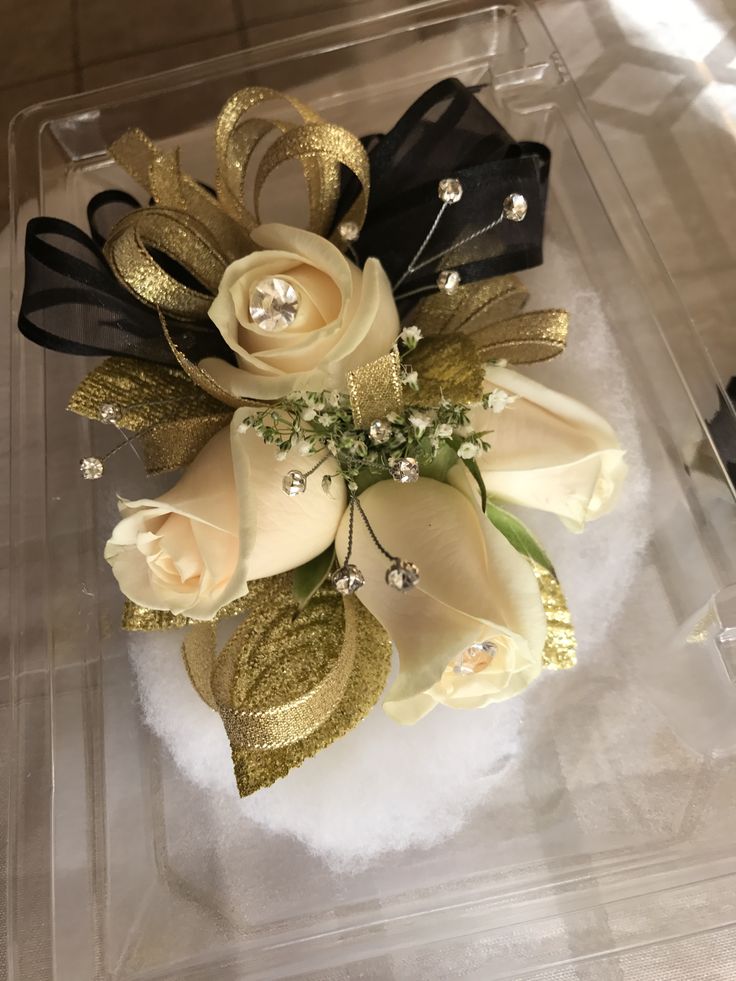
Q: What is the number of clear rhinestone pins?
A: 13